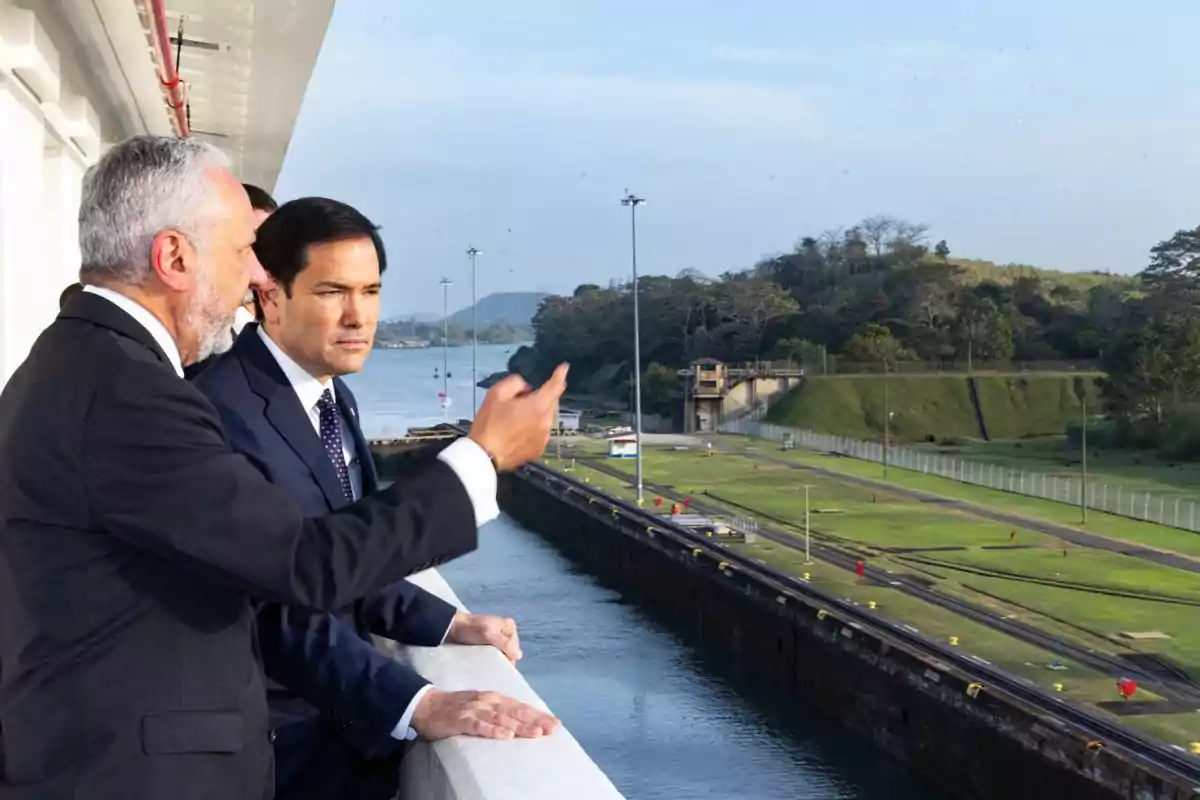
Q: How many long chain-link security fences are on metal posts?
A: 1